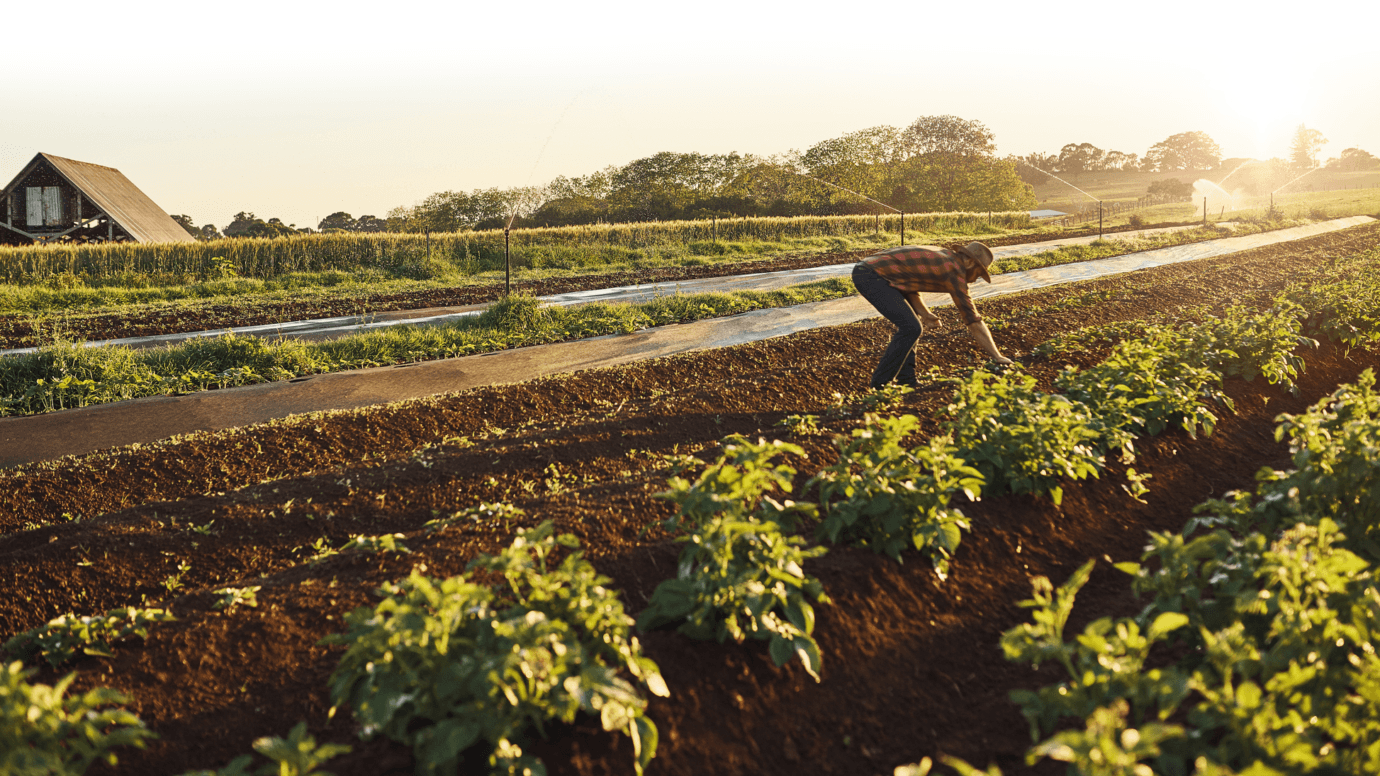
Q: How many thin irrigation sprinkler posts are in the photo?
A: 5